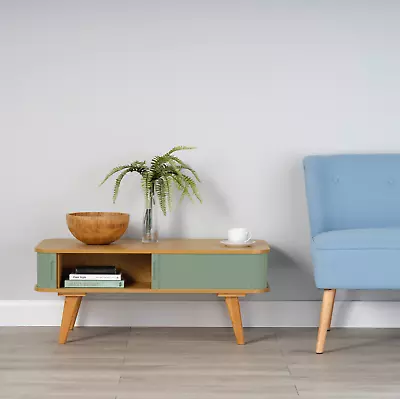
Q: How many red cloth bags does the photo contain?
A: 0